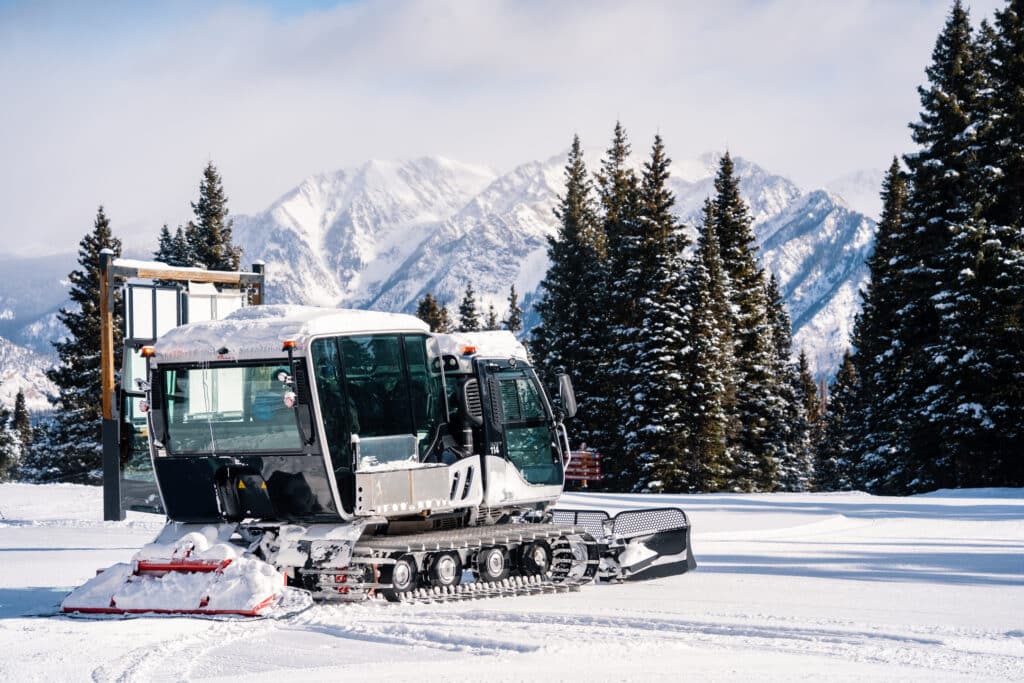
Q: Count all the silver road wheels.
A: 4